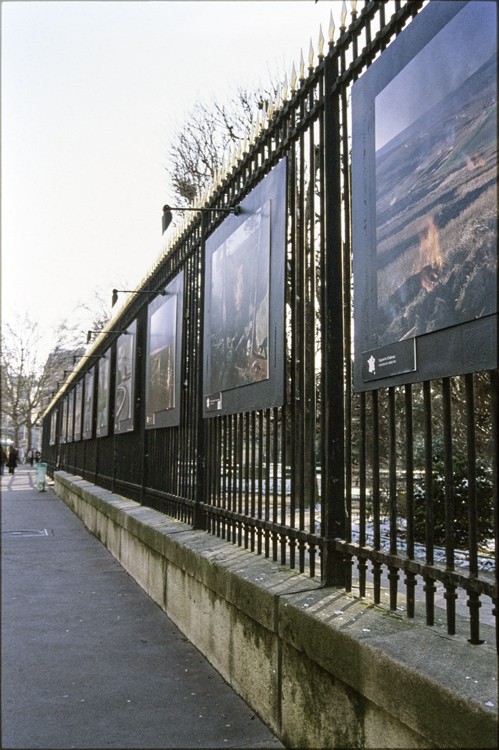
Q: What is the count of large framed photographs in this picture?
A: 10